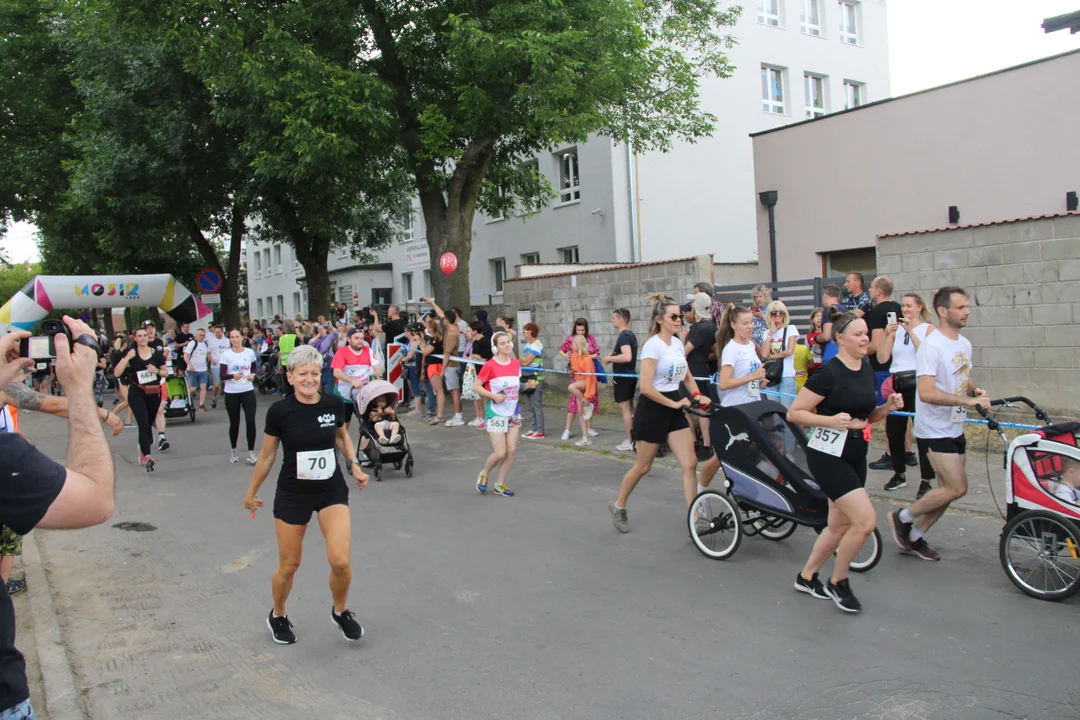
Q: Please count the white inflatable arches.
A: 1